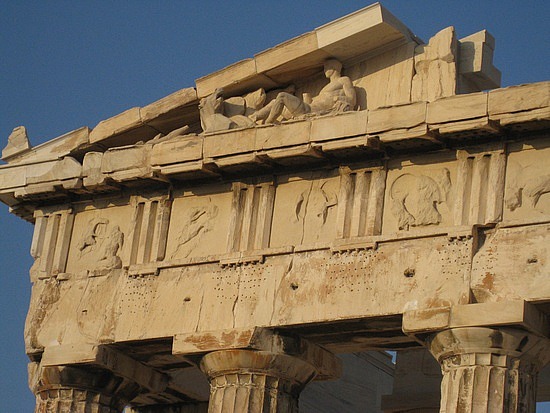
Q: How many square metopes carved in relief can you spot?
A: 5